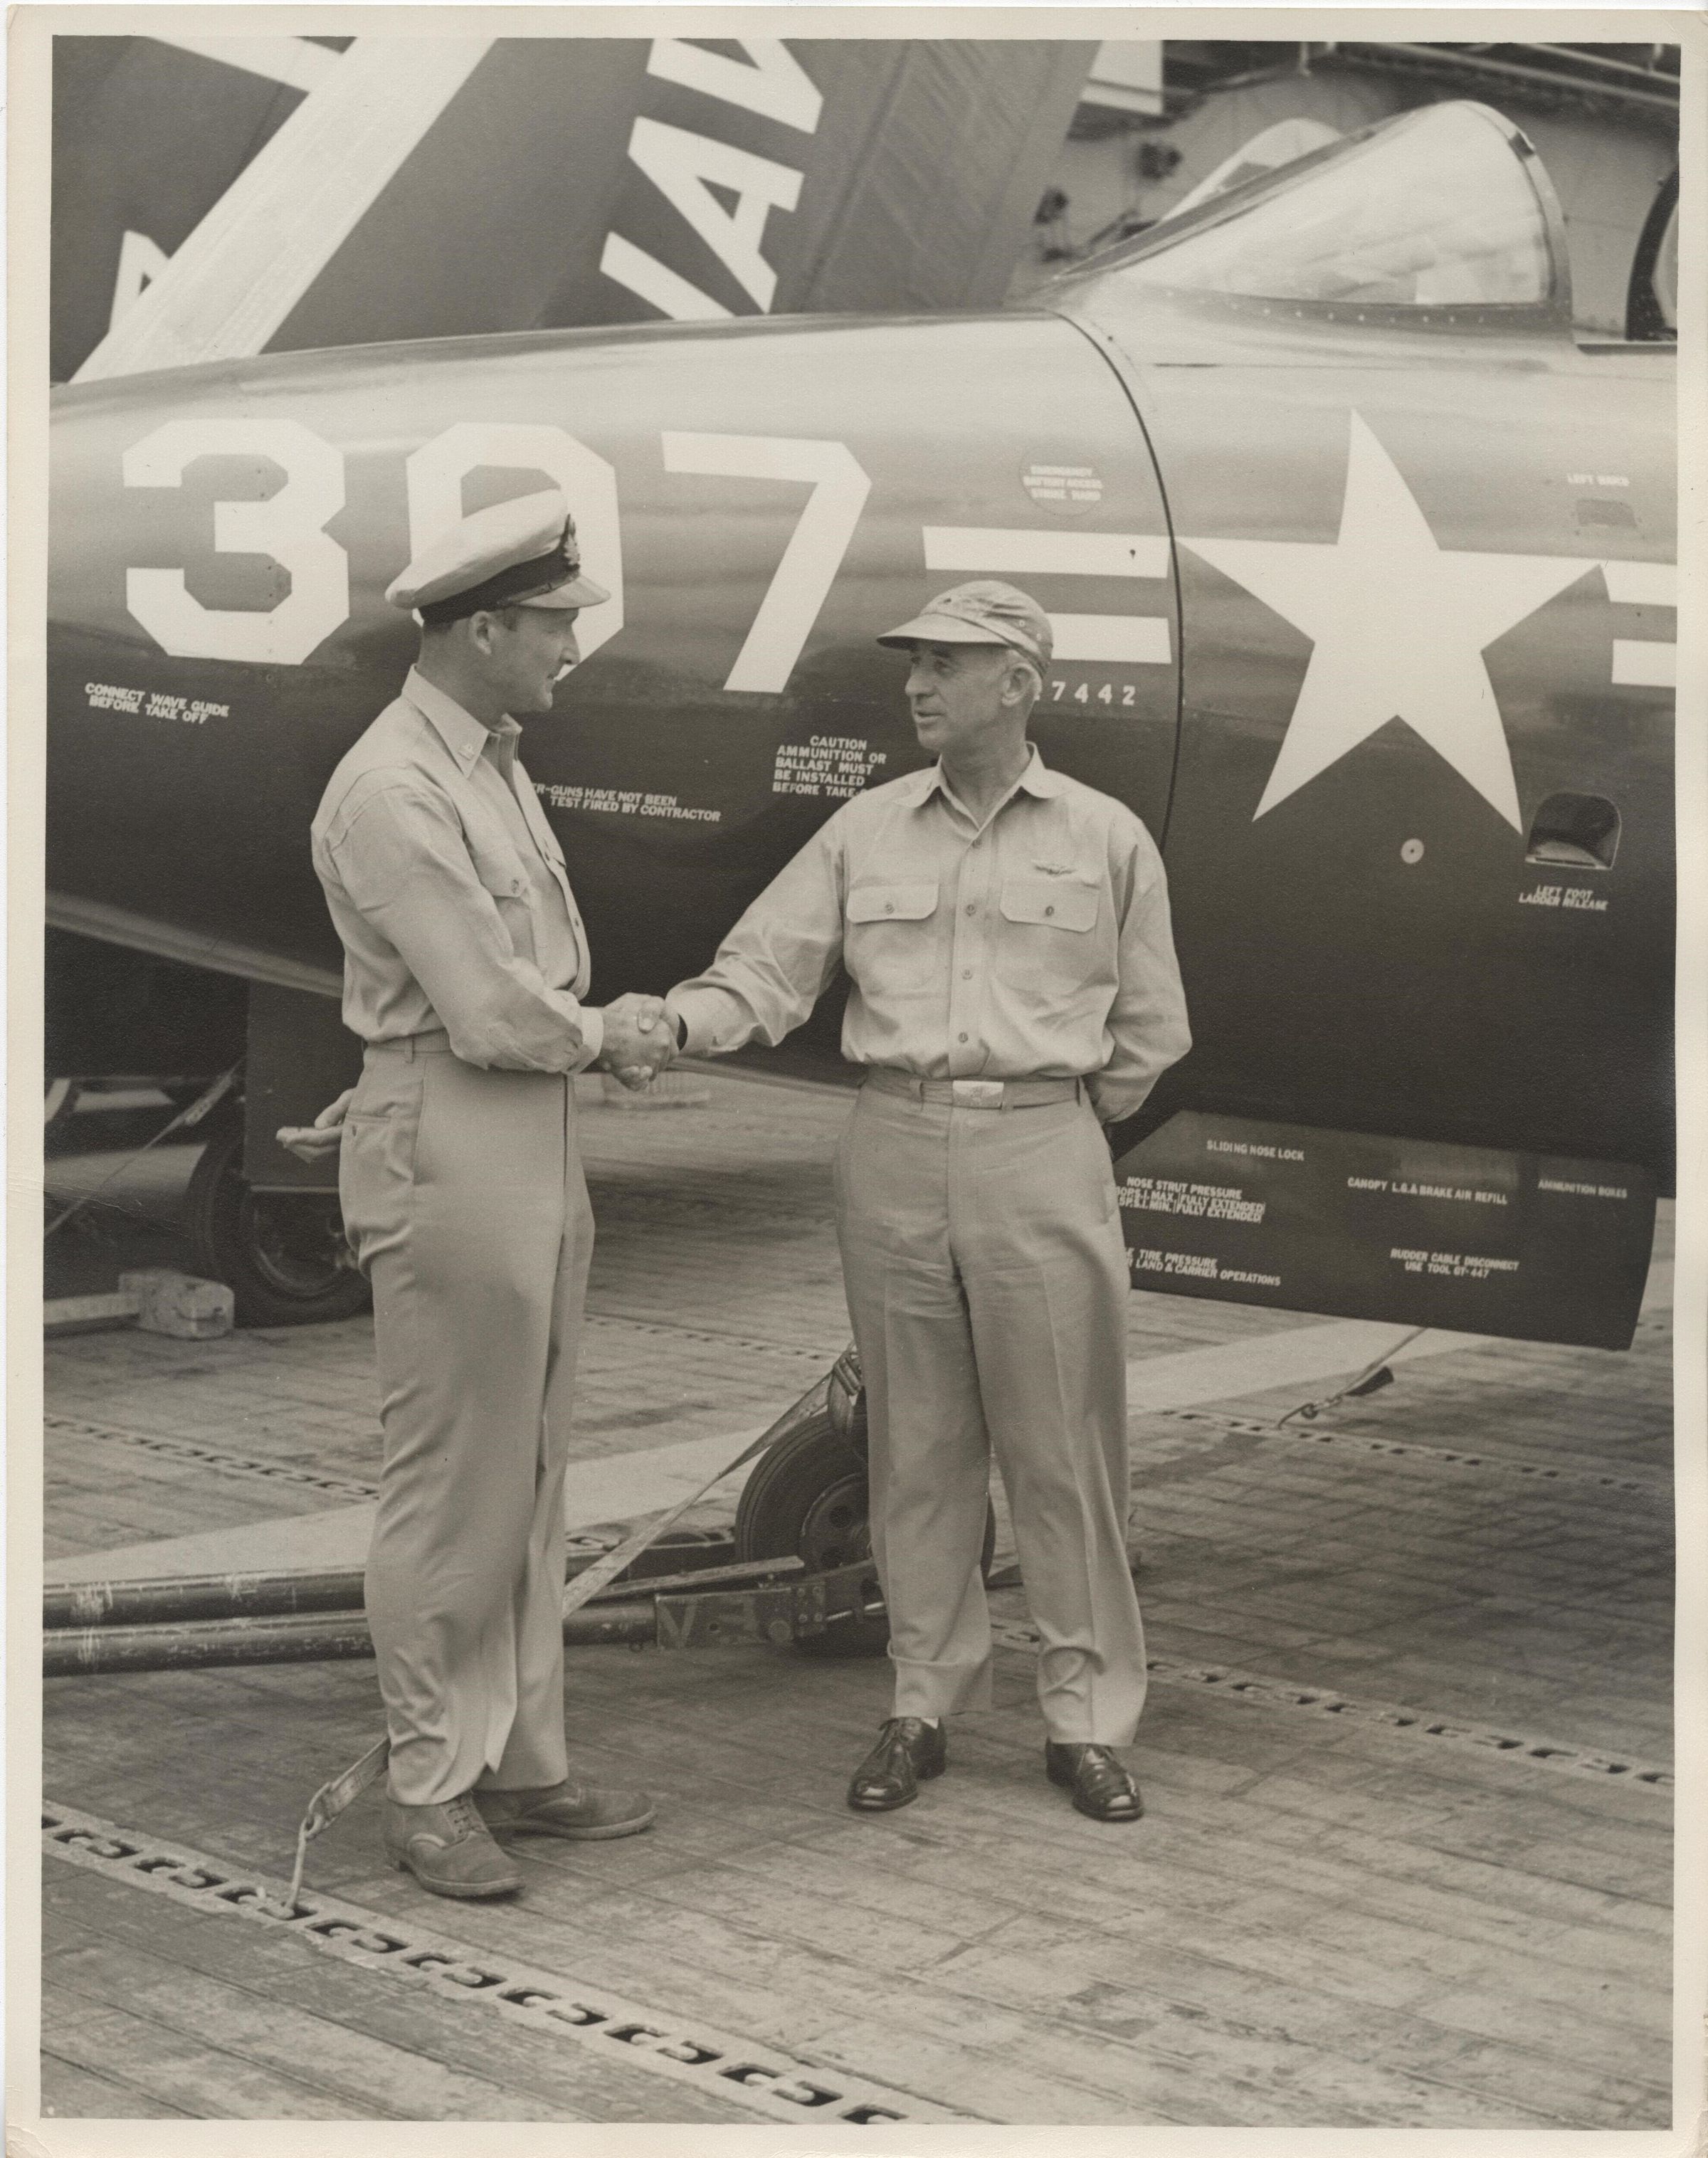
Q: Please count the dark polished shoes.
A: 2